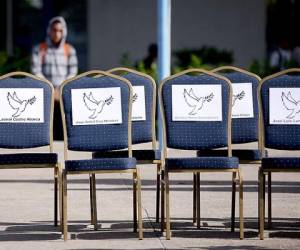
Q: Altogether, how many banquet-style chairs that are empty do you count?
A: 6